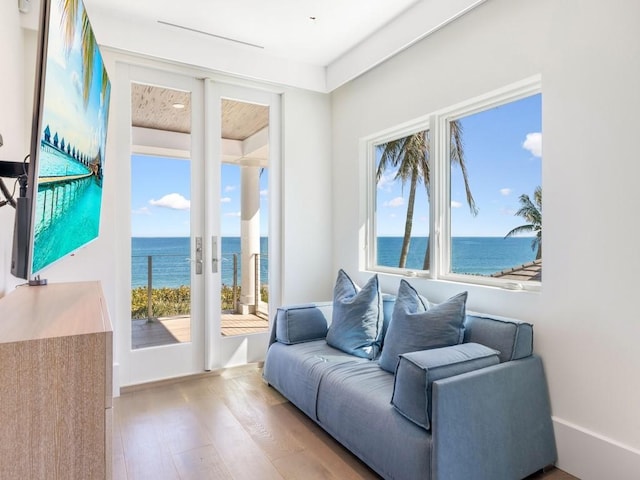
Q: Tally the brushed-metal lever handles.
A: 2